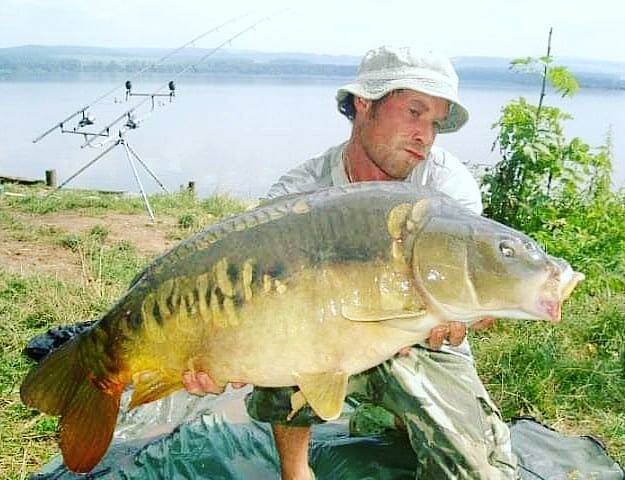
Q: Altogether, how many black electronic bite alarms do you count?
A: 2